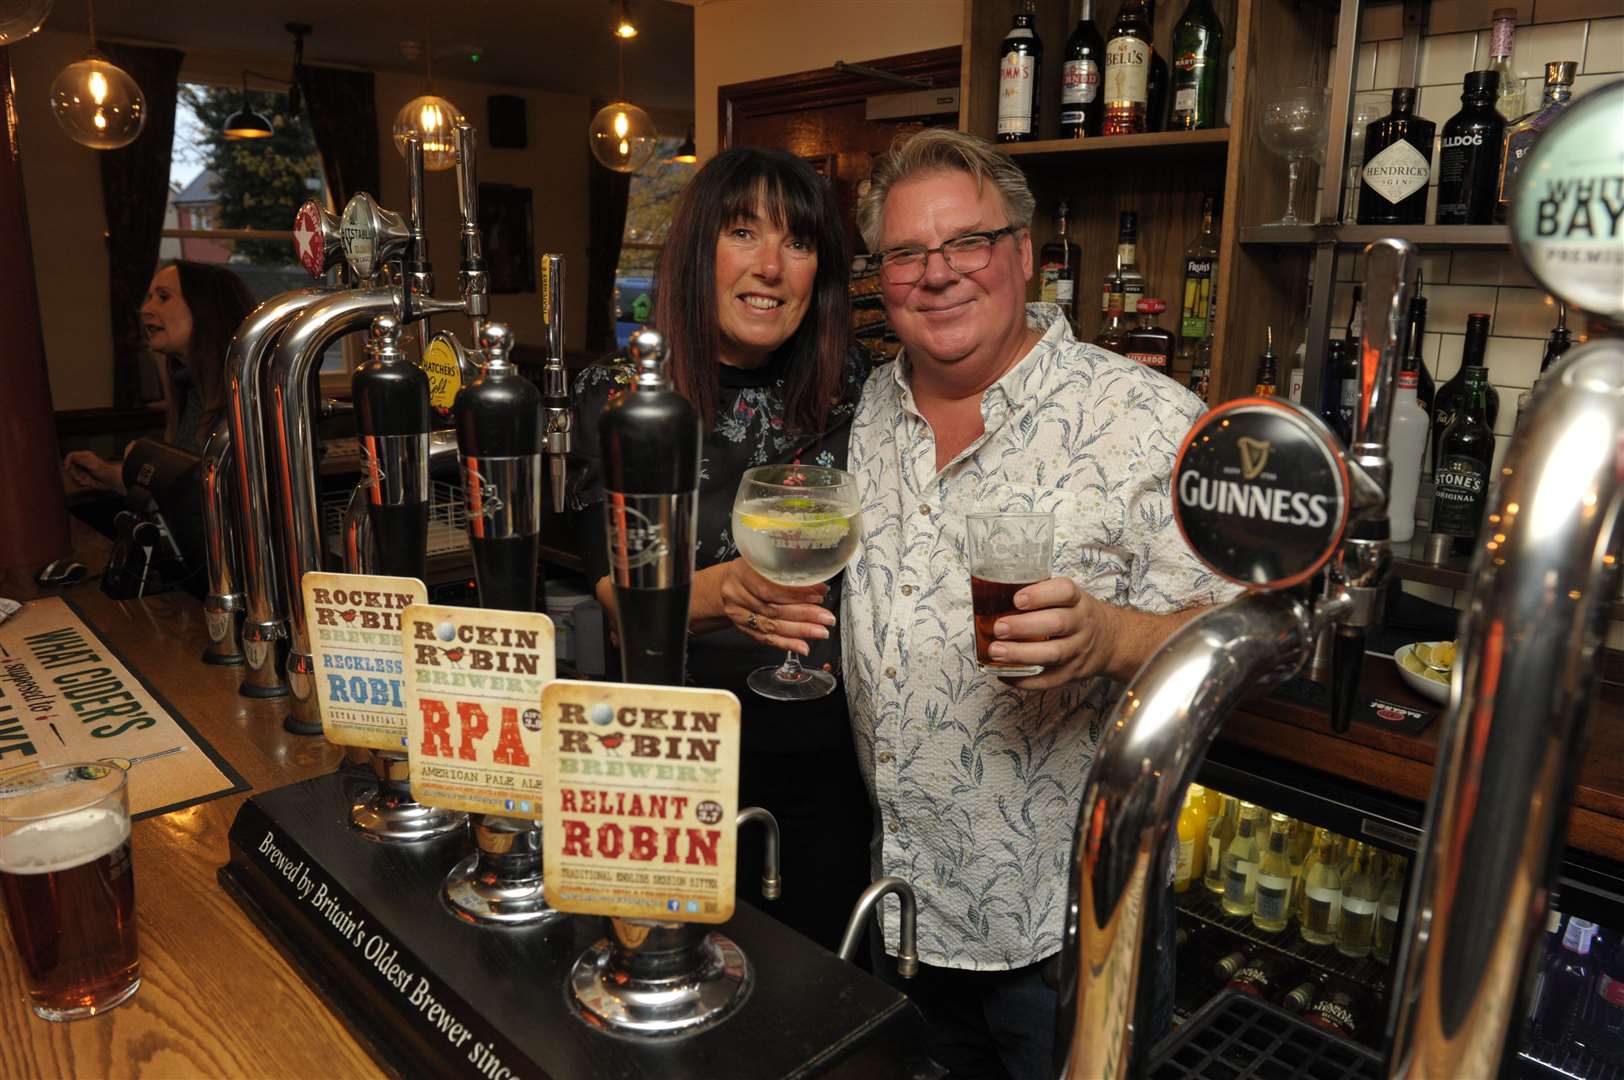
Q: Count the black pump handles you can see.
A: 3